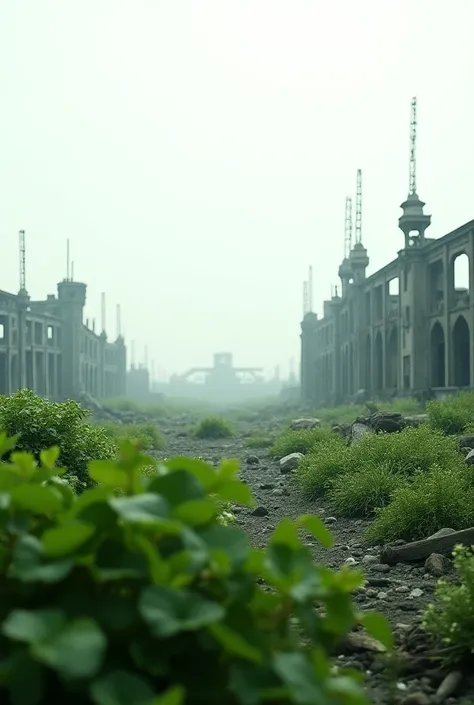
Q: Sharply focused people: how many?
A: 0